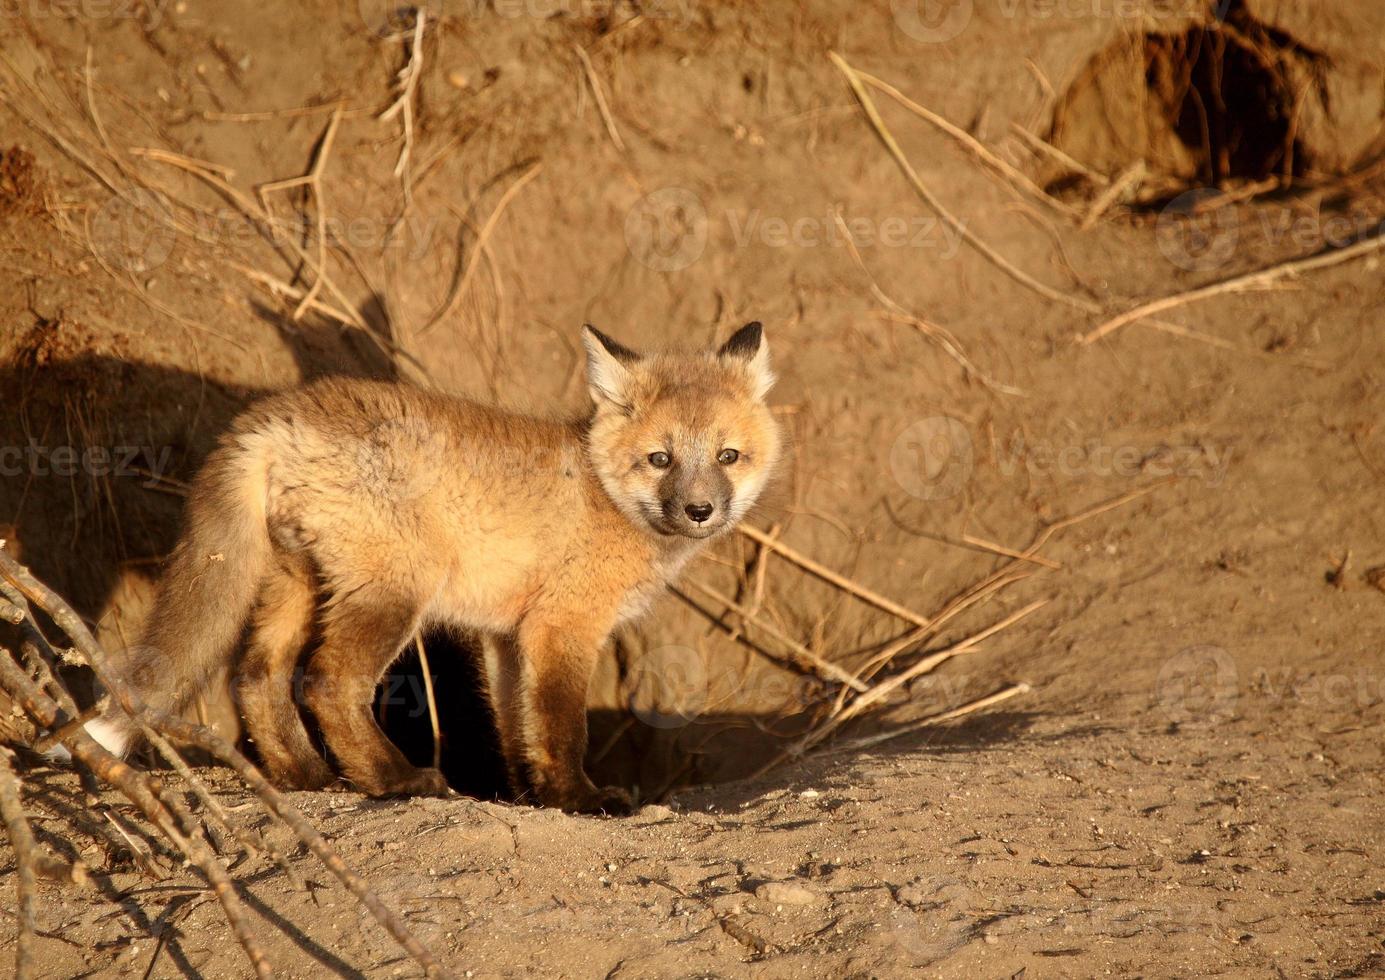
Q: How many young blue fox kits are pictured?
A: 0